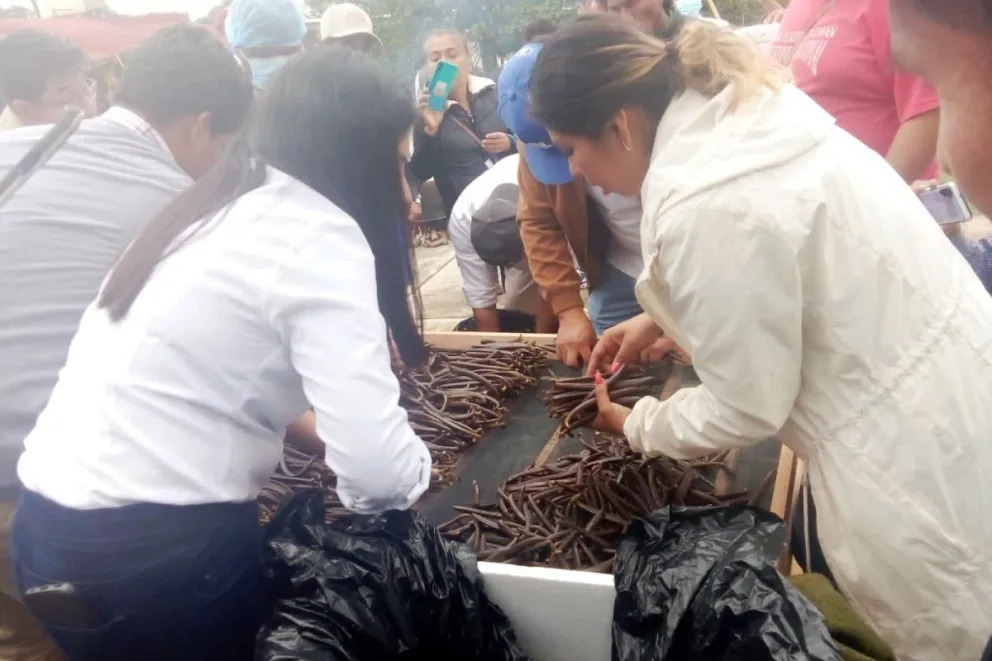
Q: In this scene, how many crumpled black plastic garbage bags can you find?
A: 2